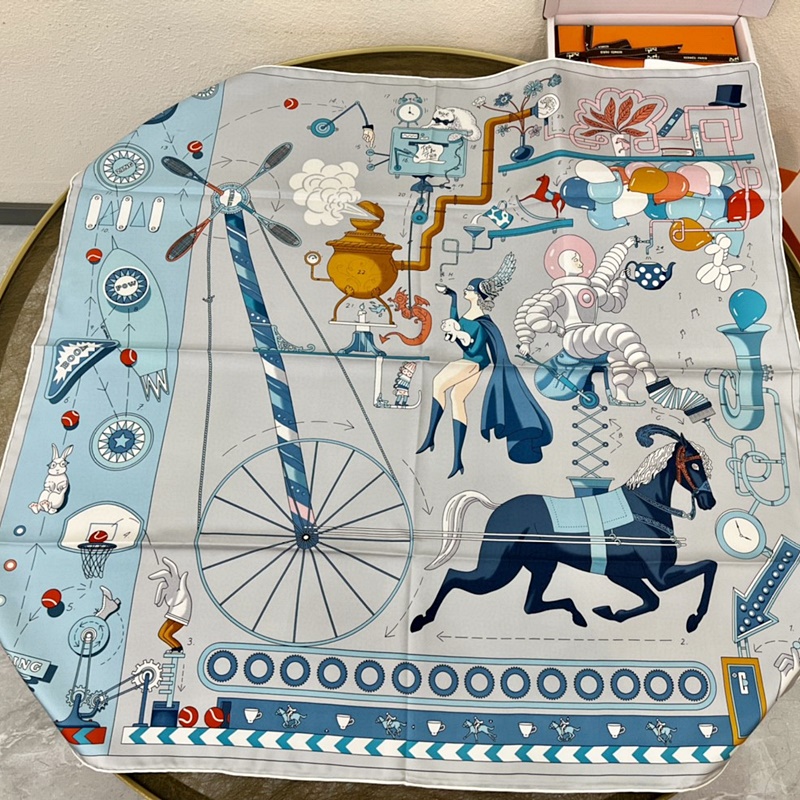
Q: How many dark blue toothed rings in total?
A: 14